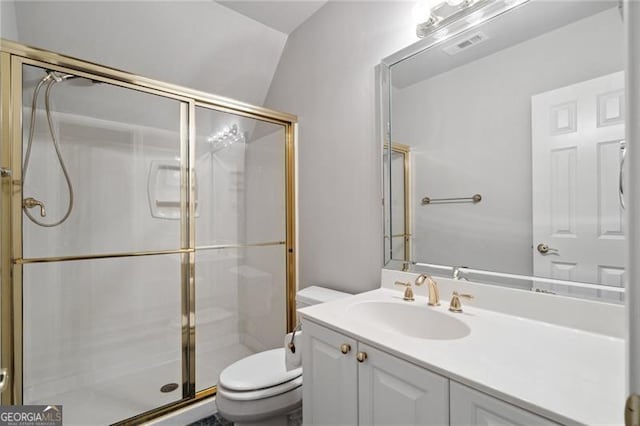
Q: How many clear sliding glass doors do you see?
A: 2